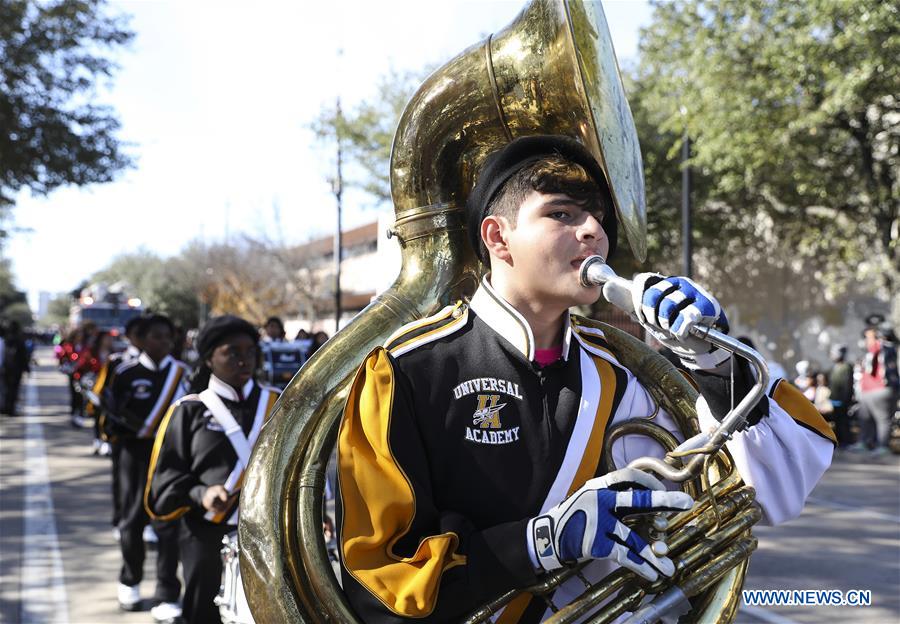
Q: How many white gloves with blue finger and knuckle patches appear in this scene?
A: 2